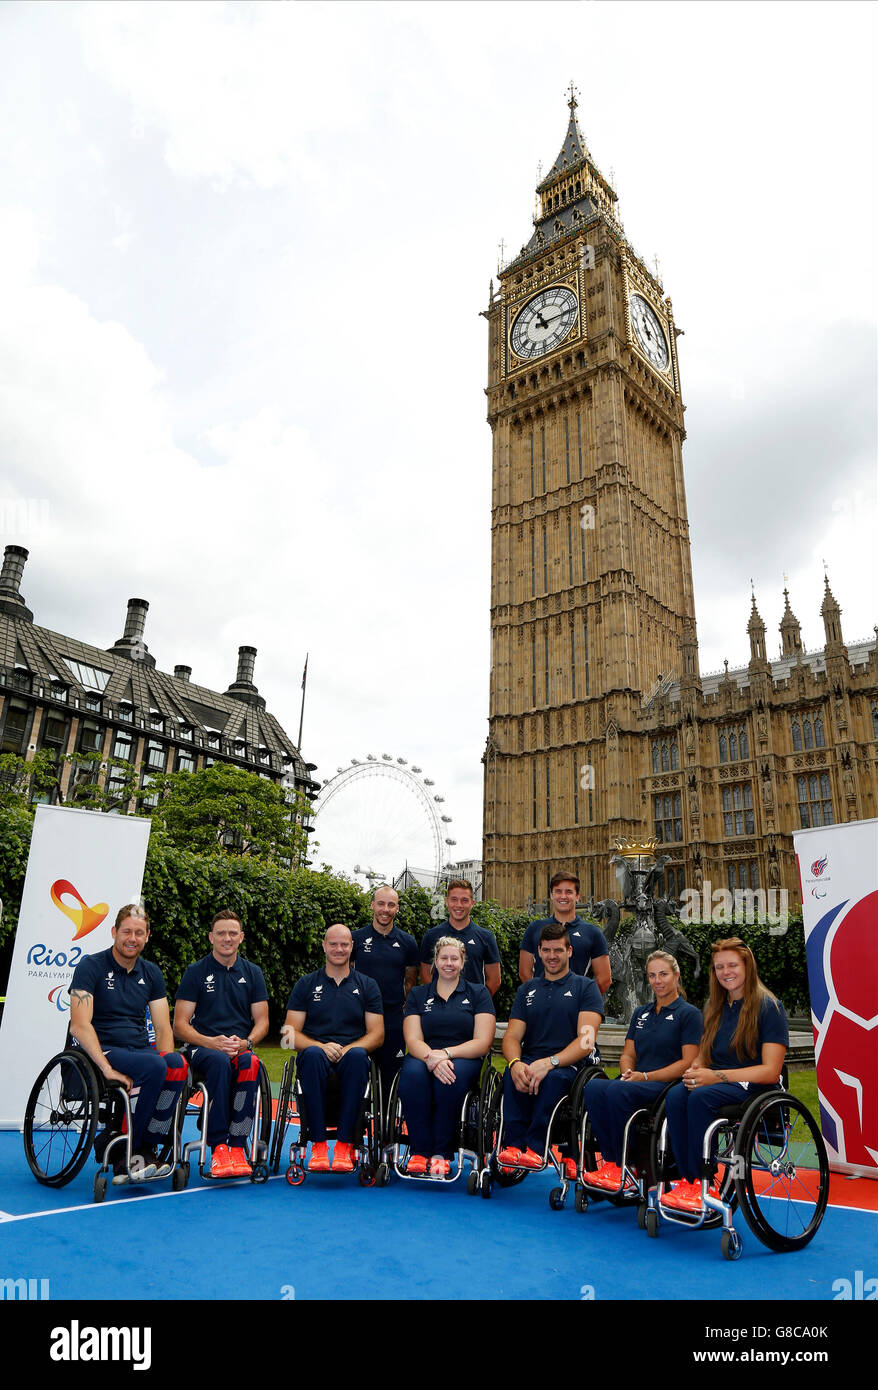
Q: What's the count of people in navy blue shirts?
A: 10